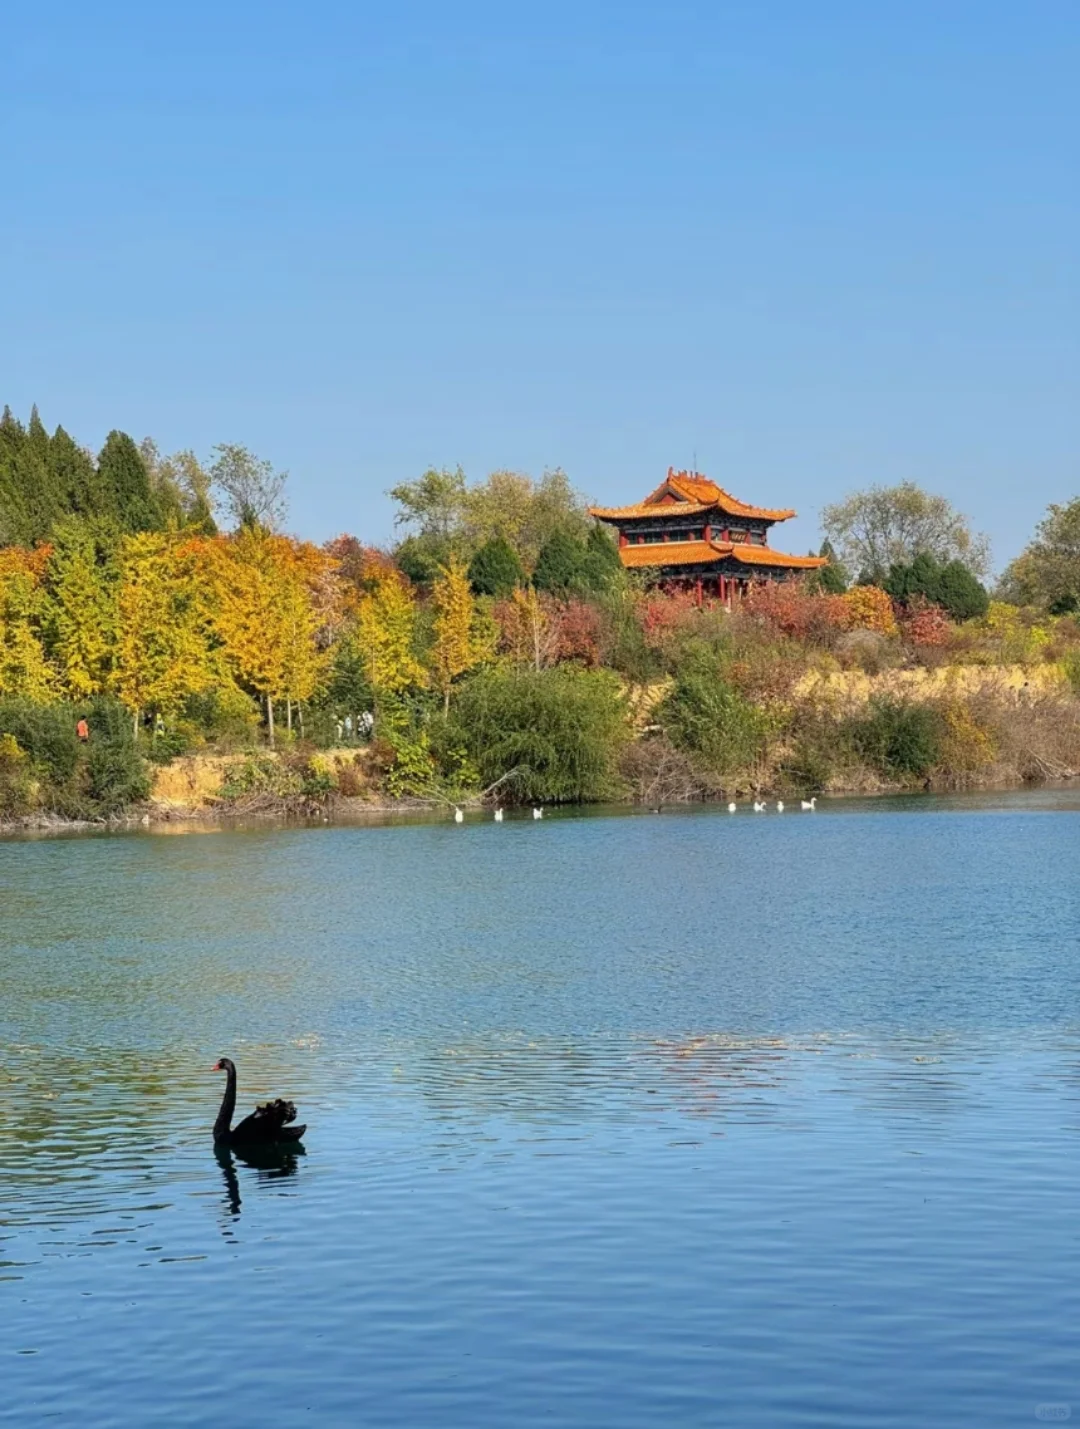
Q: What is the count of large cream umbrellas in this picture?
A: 0